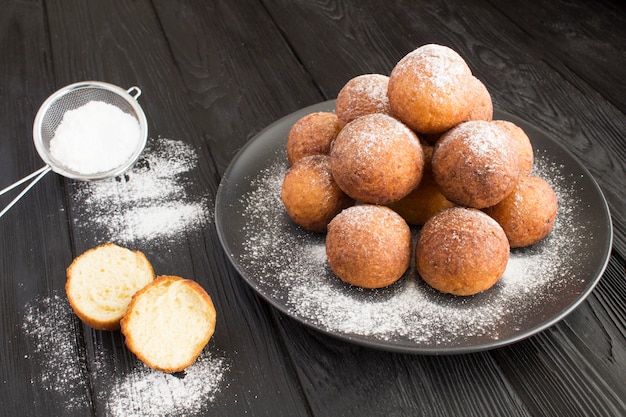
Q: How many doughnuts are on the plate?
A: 12